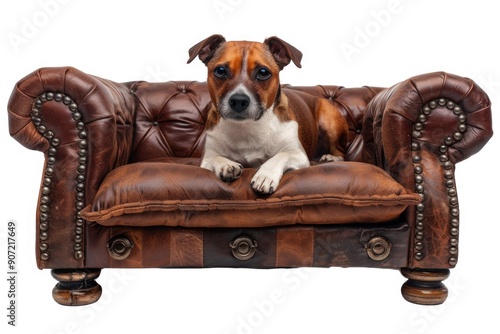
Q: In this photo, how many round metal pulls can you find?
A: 3